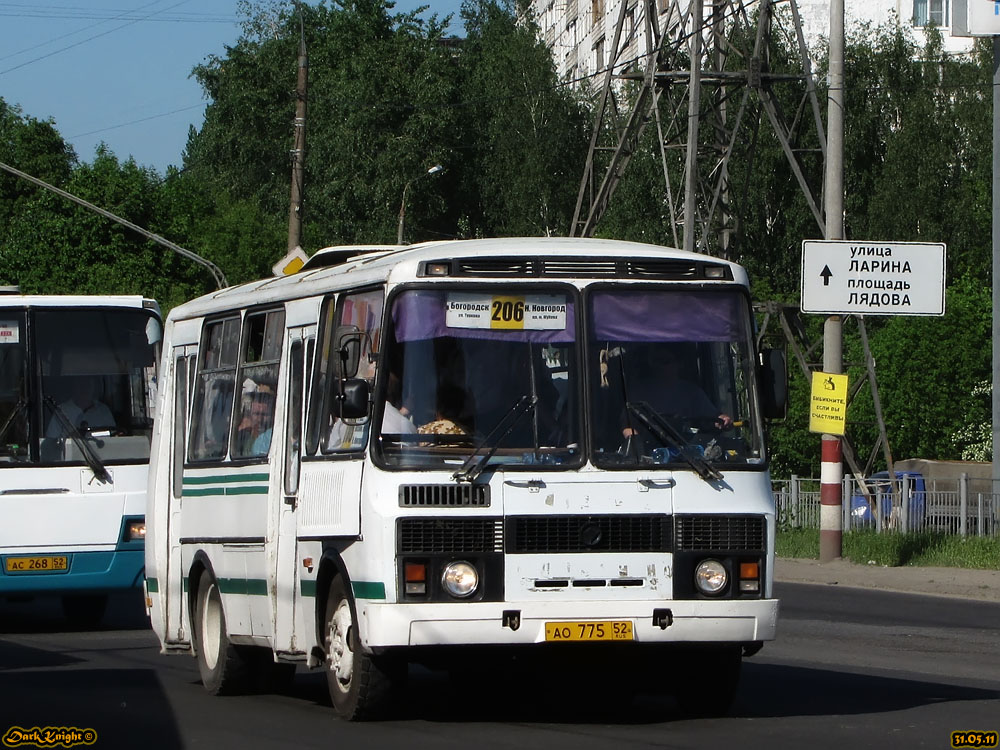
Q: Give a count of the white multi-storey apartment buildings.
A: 1